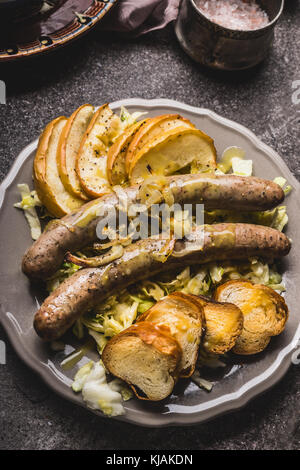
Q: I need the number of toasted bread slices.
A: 4